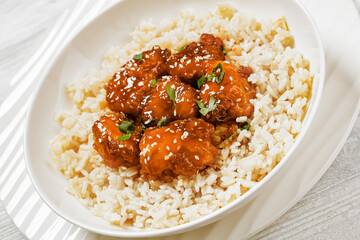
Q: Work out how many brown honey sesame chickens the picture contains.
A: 6